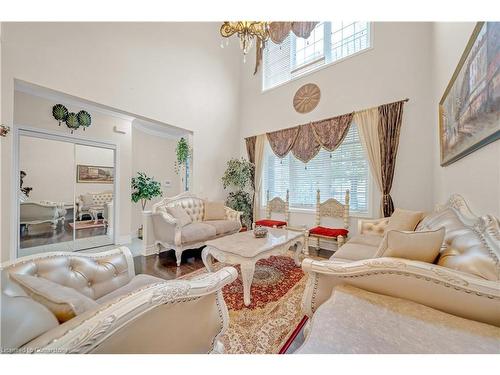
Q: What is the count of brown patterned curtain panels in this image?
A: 2